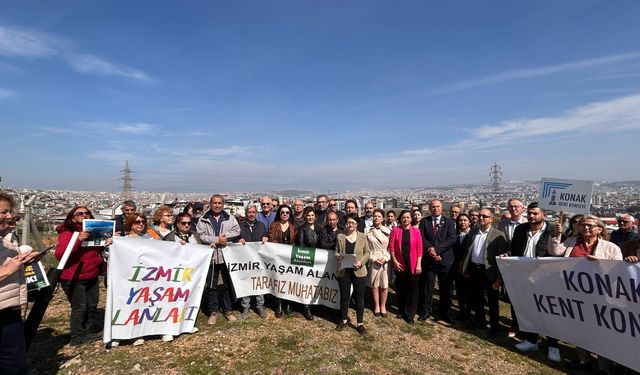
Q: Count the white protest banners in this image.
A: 3